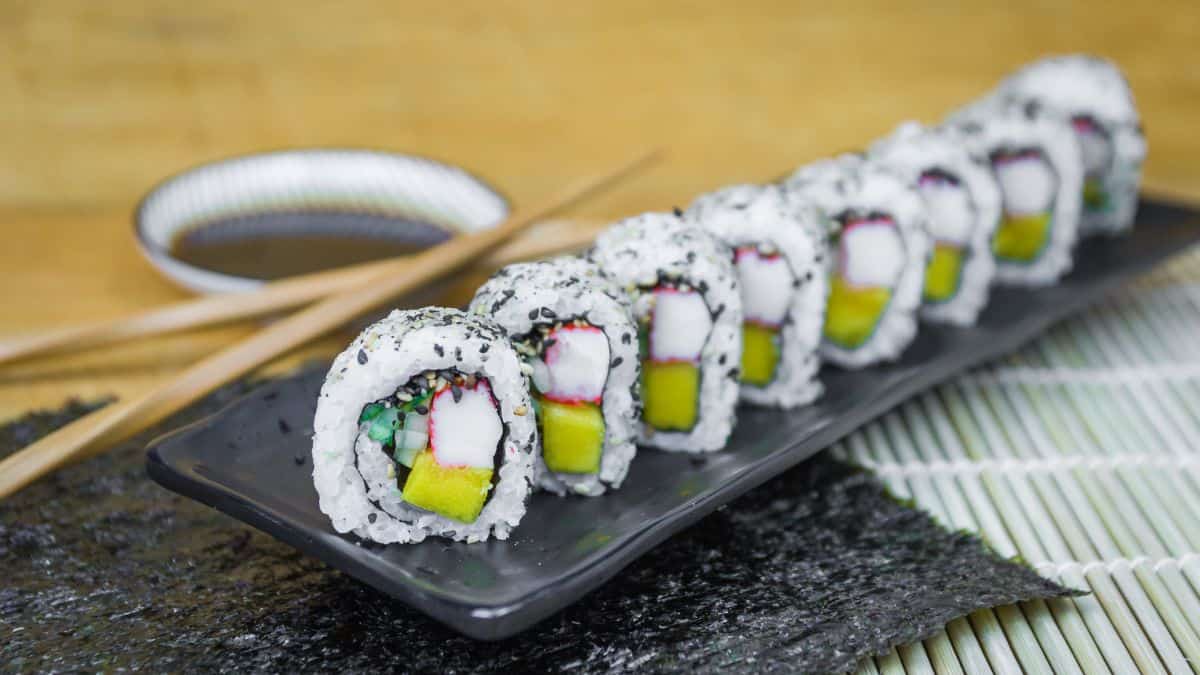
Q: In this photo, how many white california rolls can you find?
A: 8